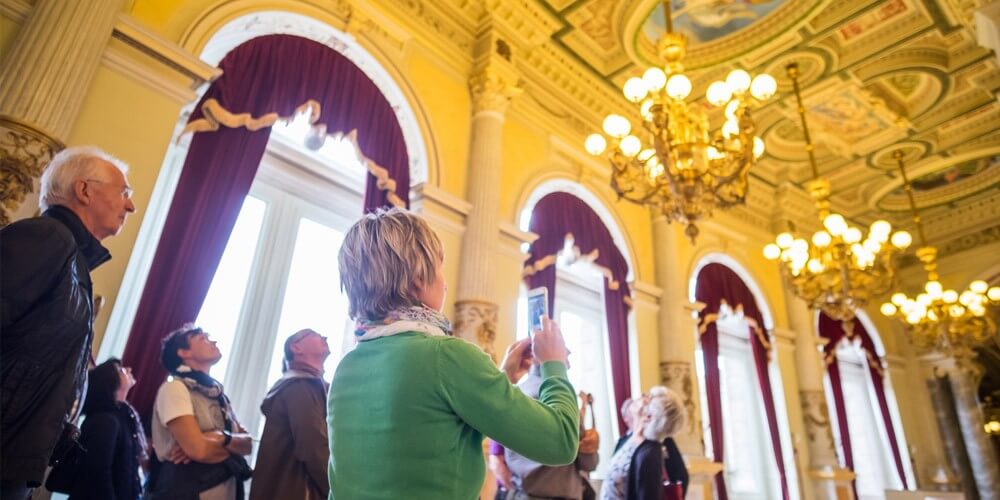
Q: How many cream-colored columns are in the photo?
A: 4